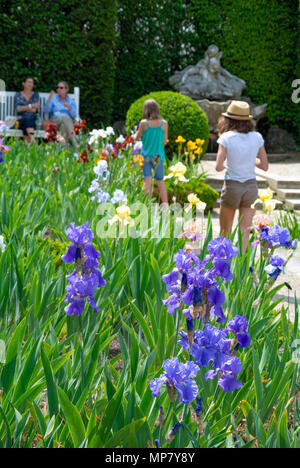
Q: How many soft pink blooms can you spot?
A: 2